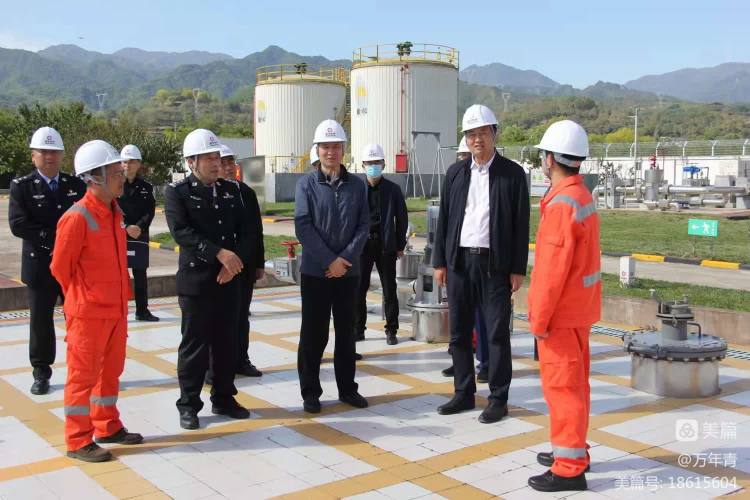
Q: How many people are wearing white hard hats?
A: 11